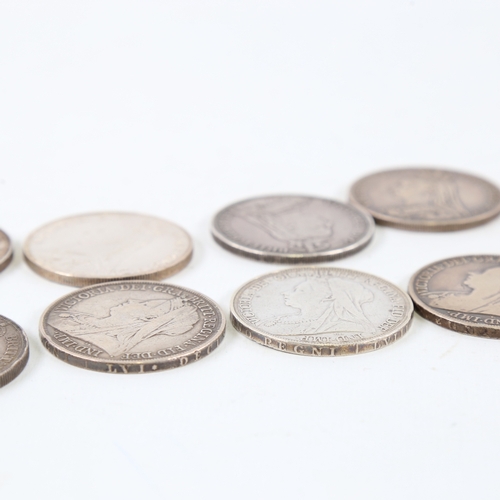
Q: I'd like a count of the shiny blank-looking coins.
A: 1